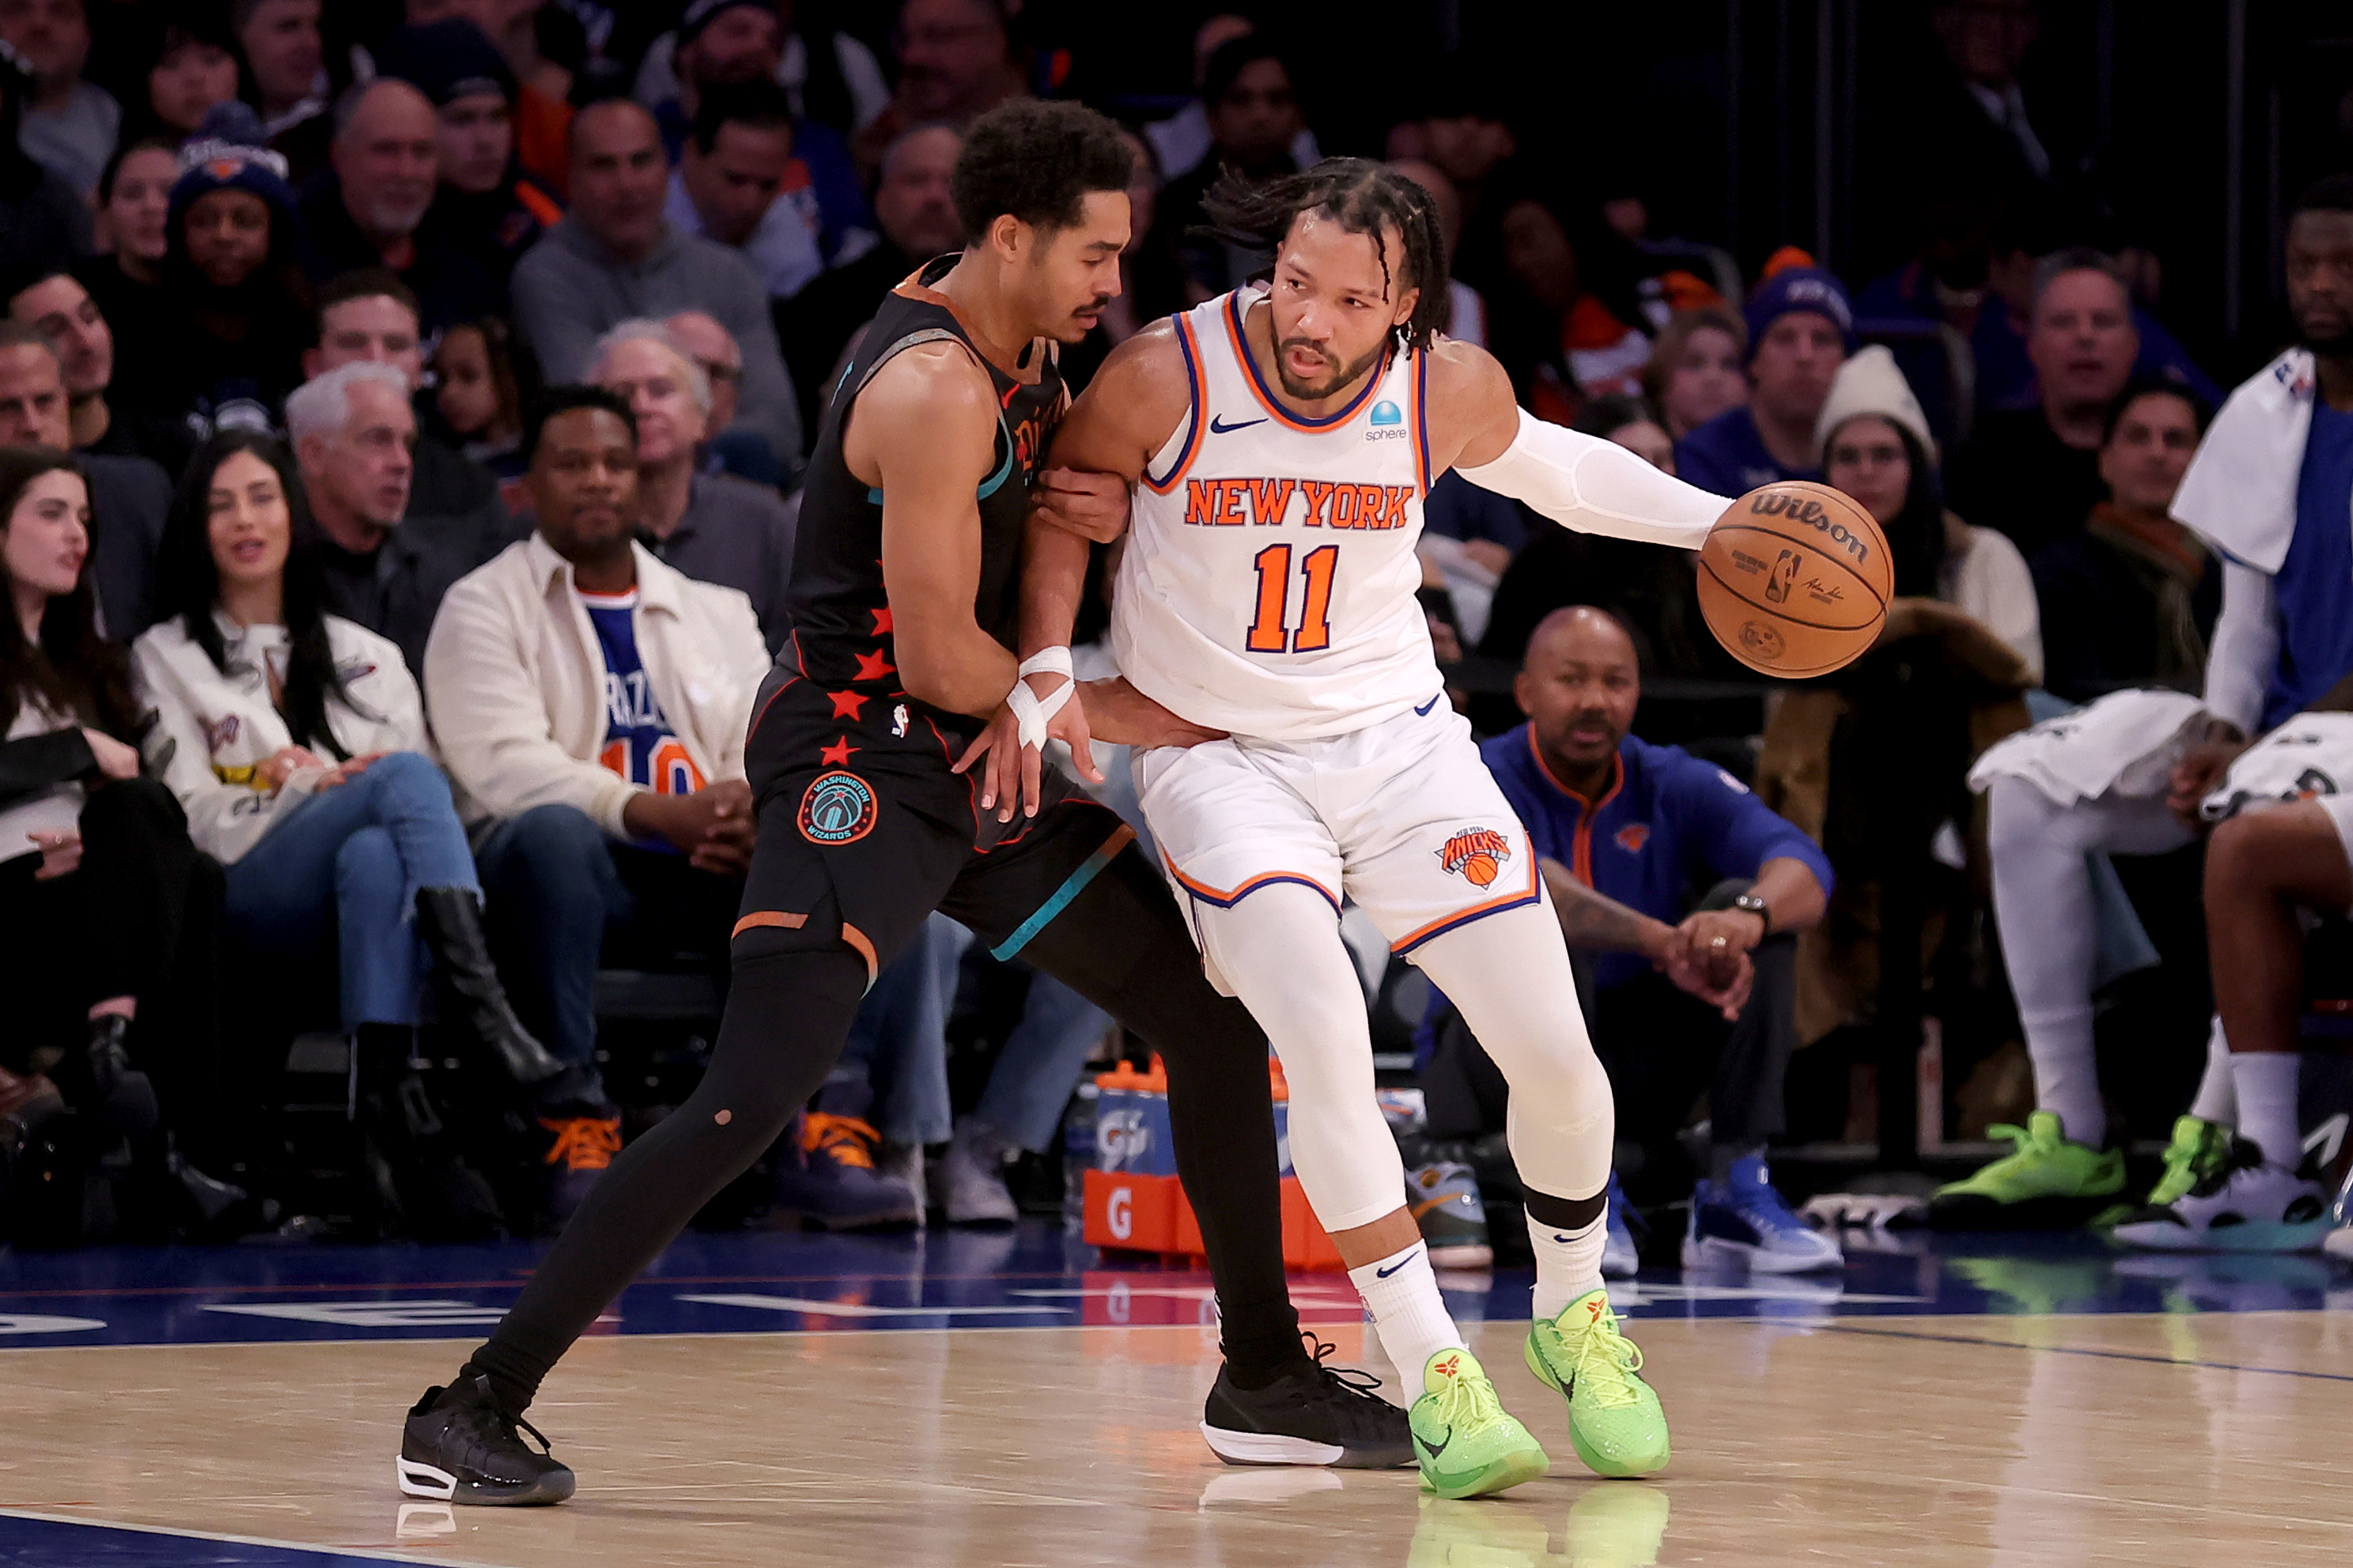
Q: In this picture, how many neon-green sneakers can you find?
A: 4